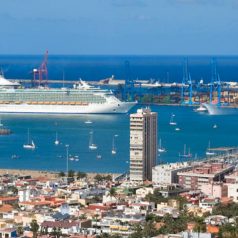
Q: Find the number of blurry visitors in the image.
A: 0